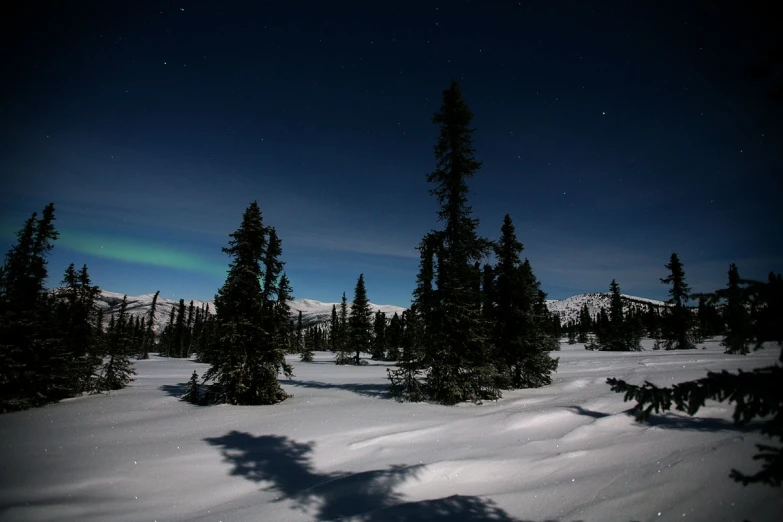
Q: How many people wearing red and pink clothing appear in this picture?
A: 0